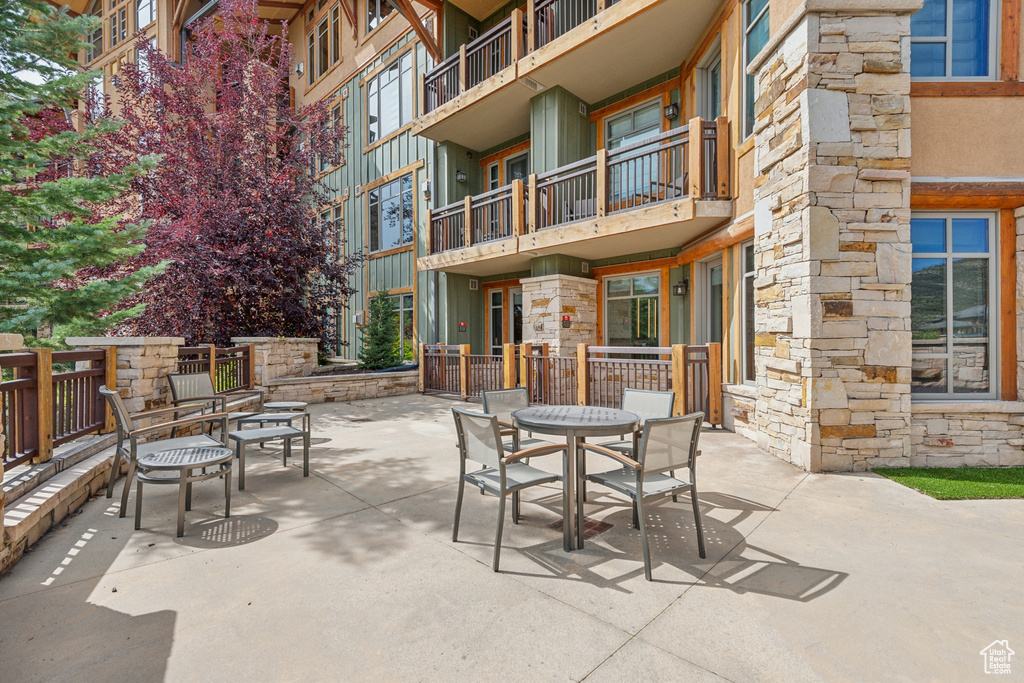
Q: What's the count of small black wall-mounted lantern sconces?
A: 3